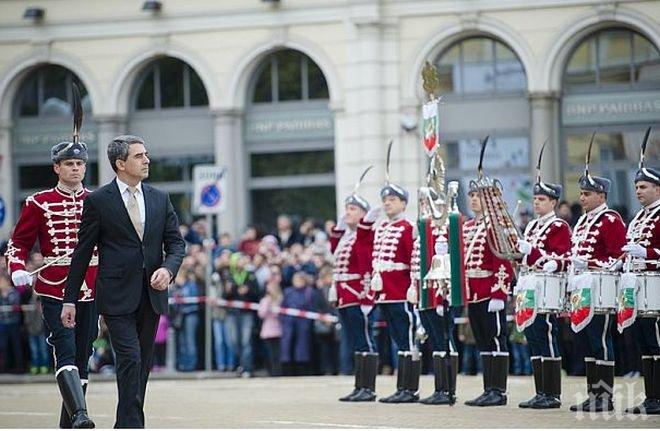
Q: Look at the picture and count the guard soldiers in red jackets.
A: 8